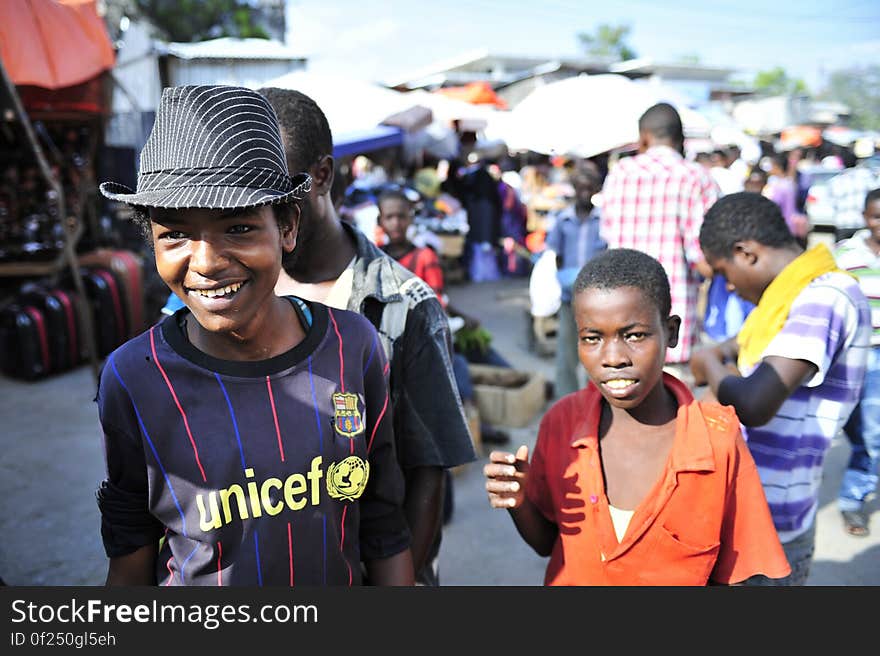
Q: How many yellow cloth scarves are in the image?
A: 1